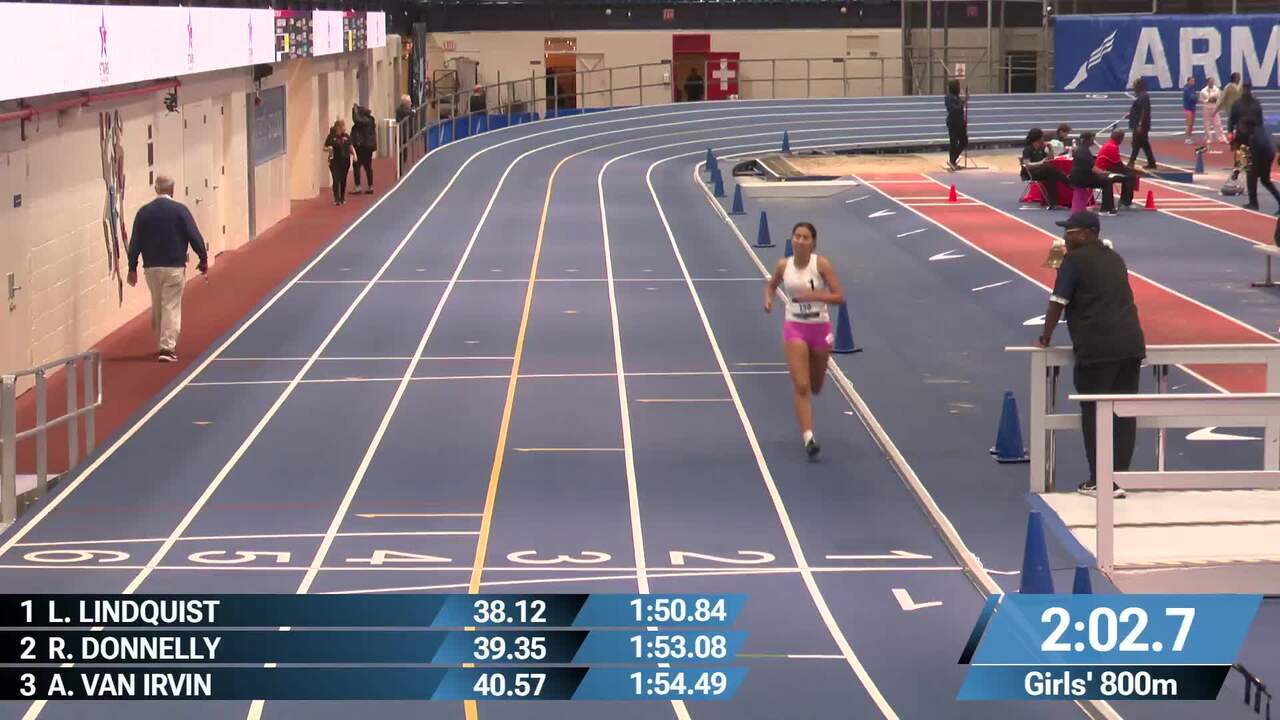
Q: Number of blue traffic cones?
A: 13